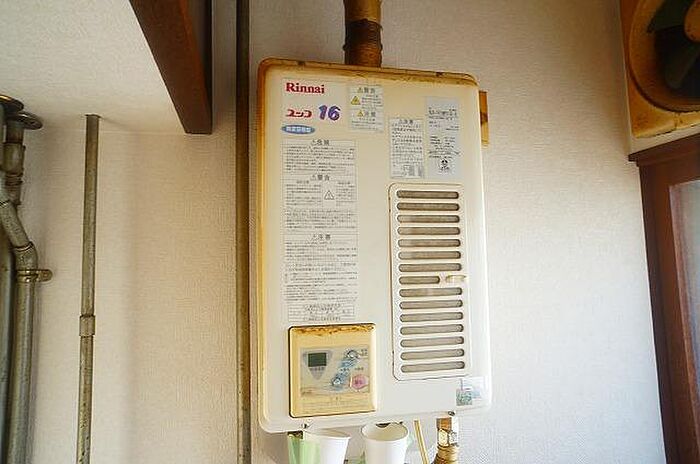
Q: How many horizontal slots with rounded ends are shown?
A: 15